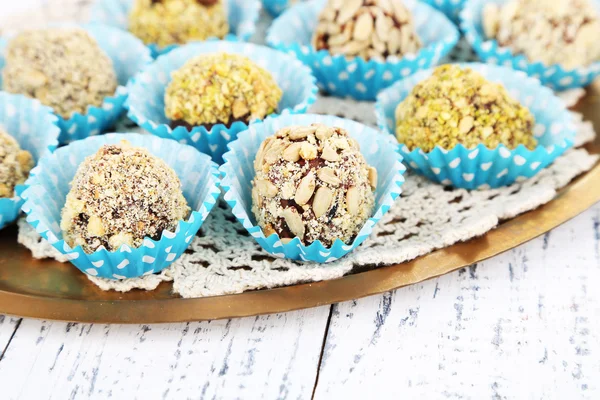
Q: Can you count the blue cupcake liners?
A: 11